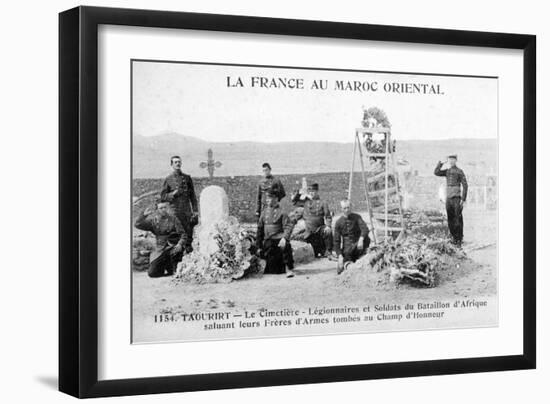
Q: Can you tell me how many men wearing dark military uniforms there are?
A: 7